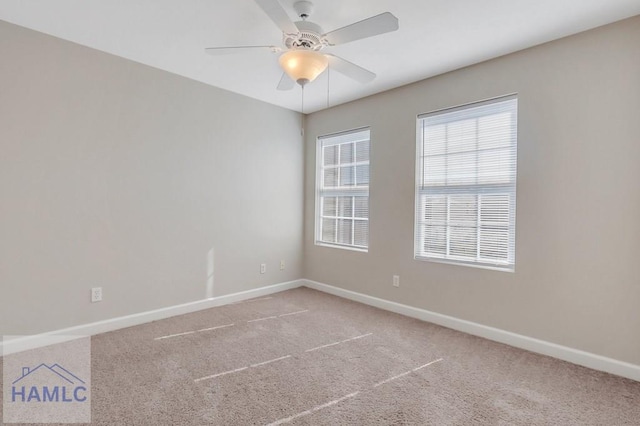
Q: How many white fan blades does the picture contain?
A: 5